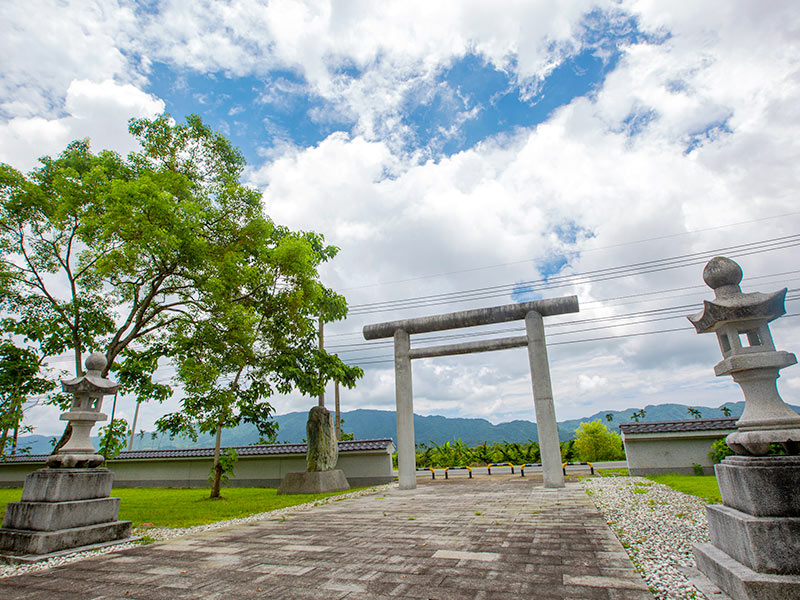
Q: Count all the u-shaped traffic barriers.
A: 5